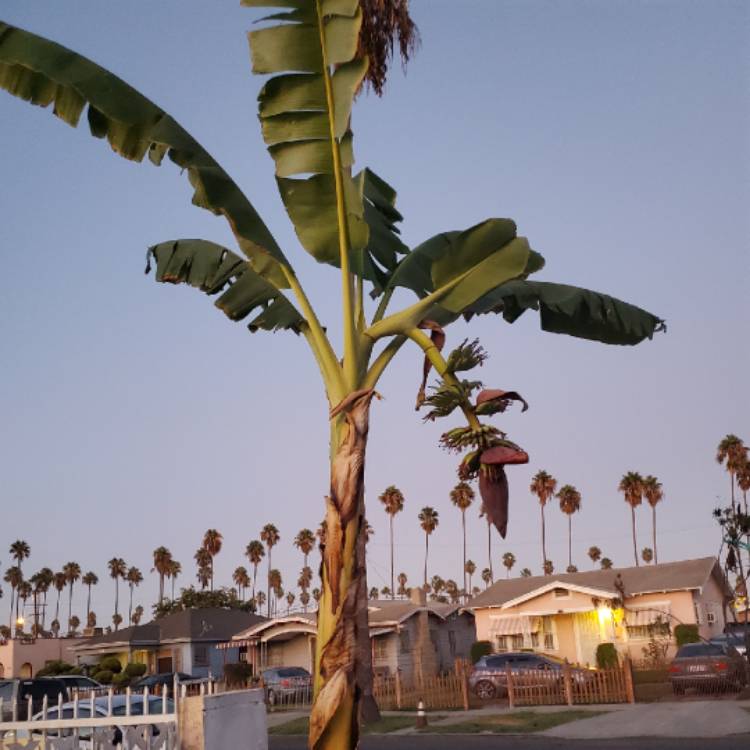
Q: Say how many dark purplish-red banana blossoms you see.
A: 1